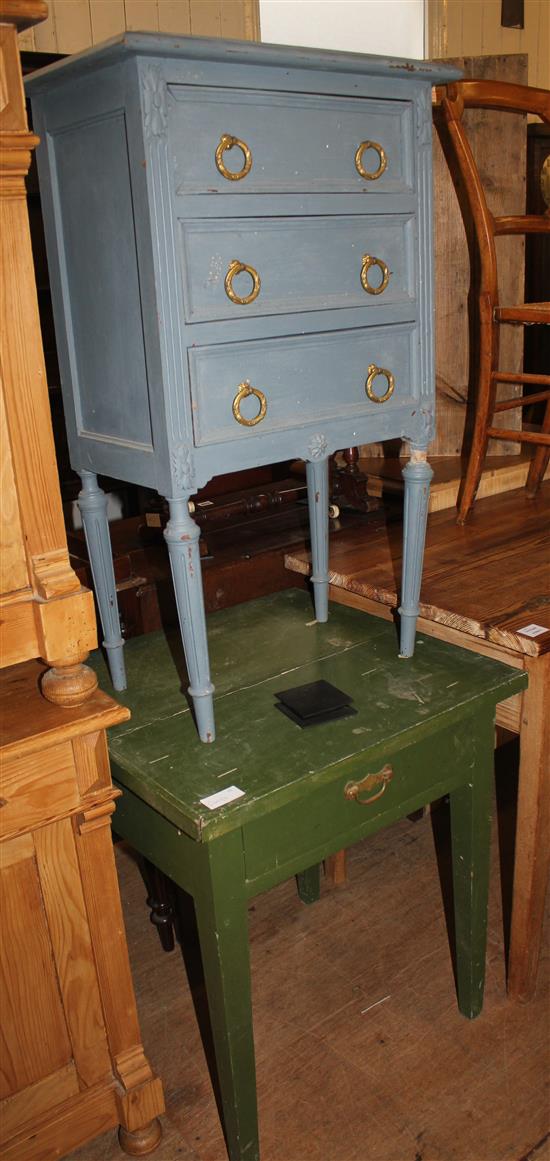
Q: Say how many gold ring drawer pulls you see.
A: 6